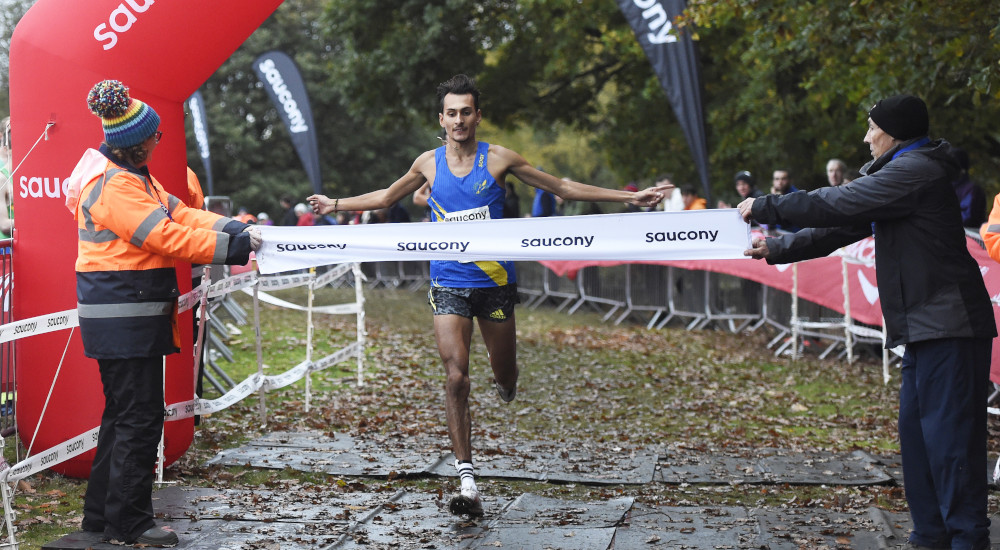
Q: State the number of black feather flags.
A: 3